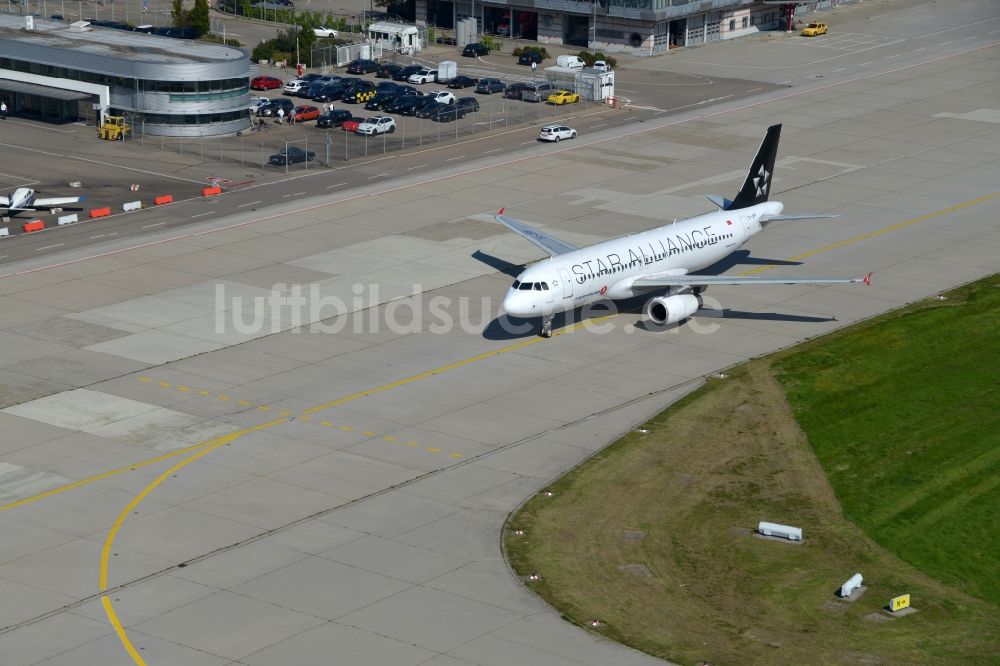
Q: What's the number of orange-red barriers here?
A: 4